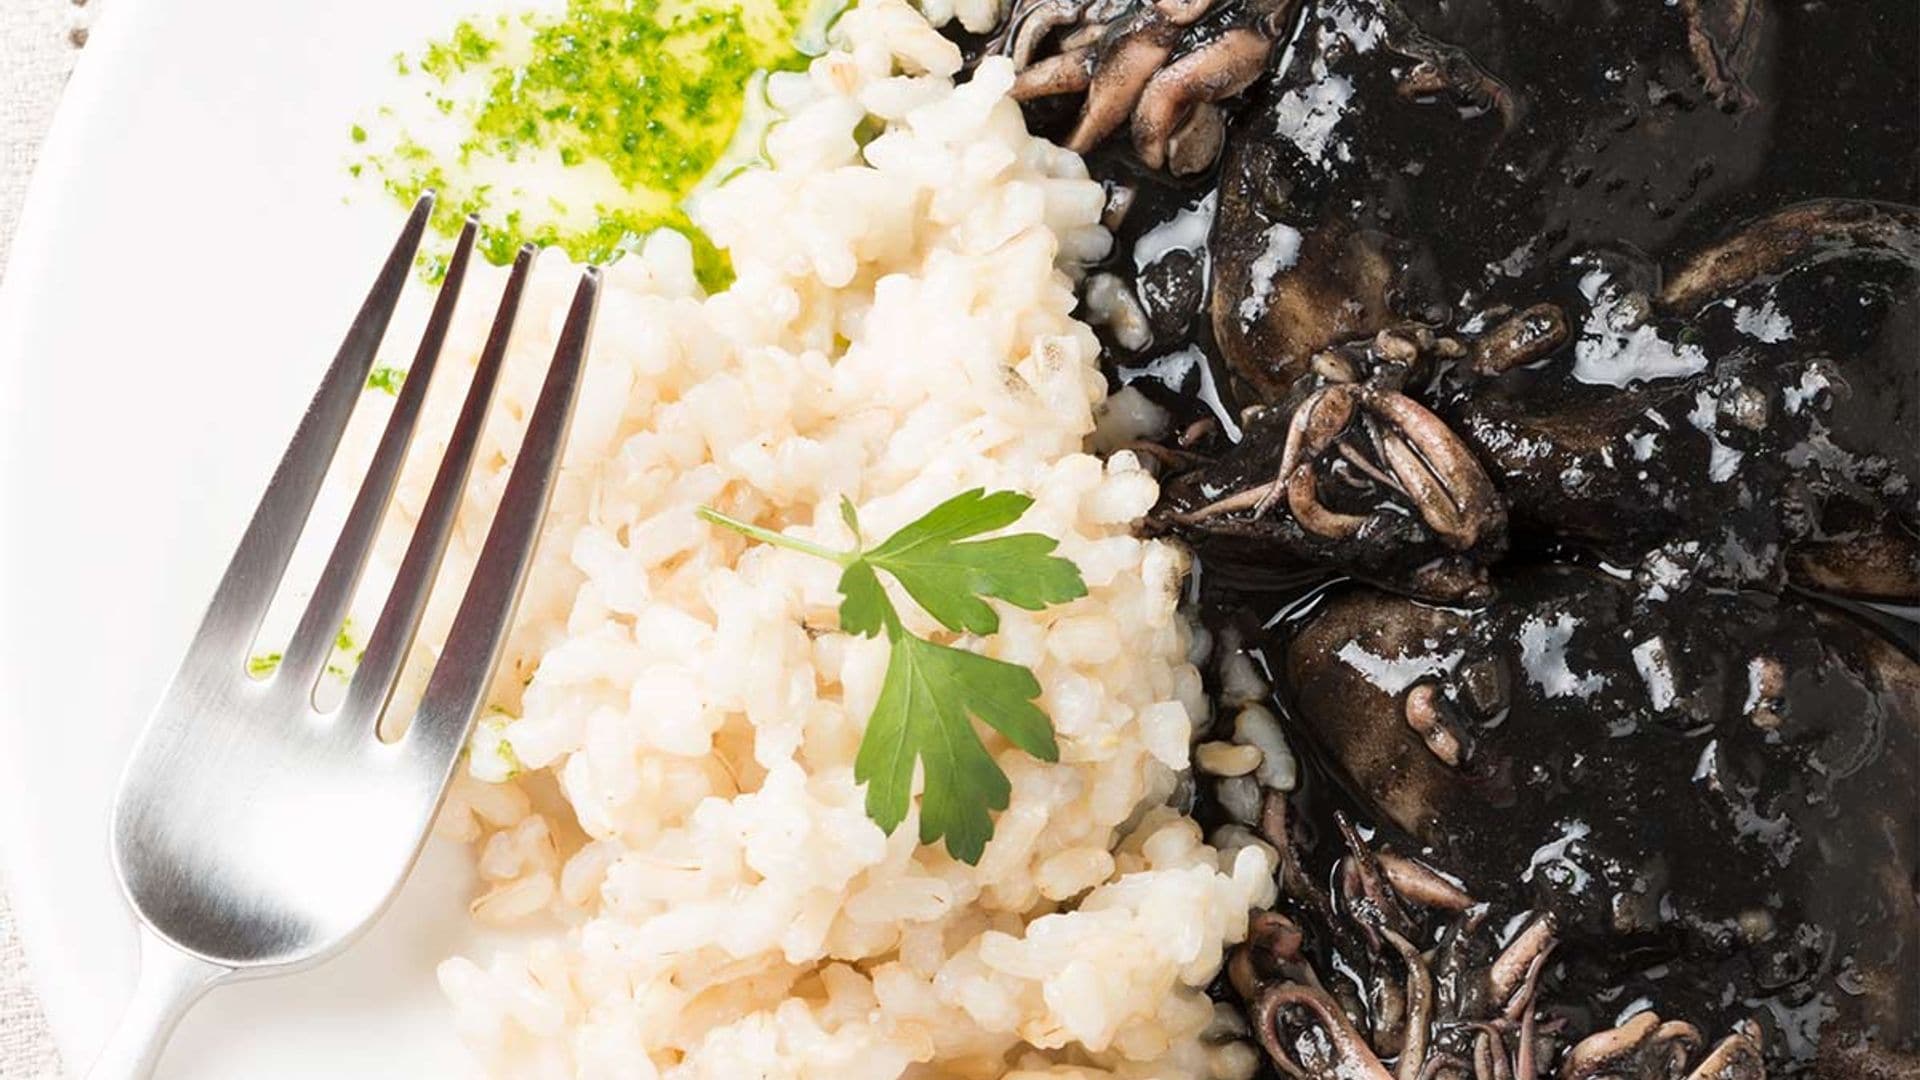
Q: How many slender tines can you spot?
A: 4